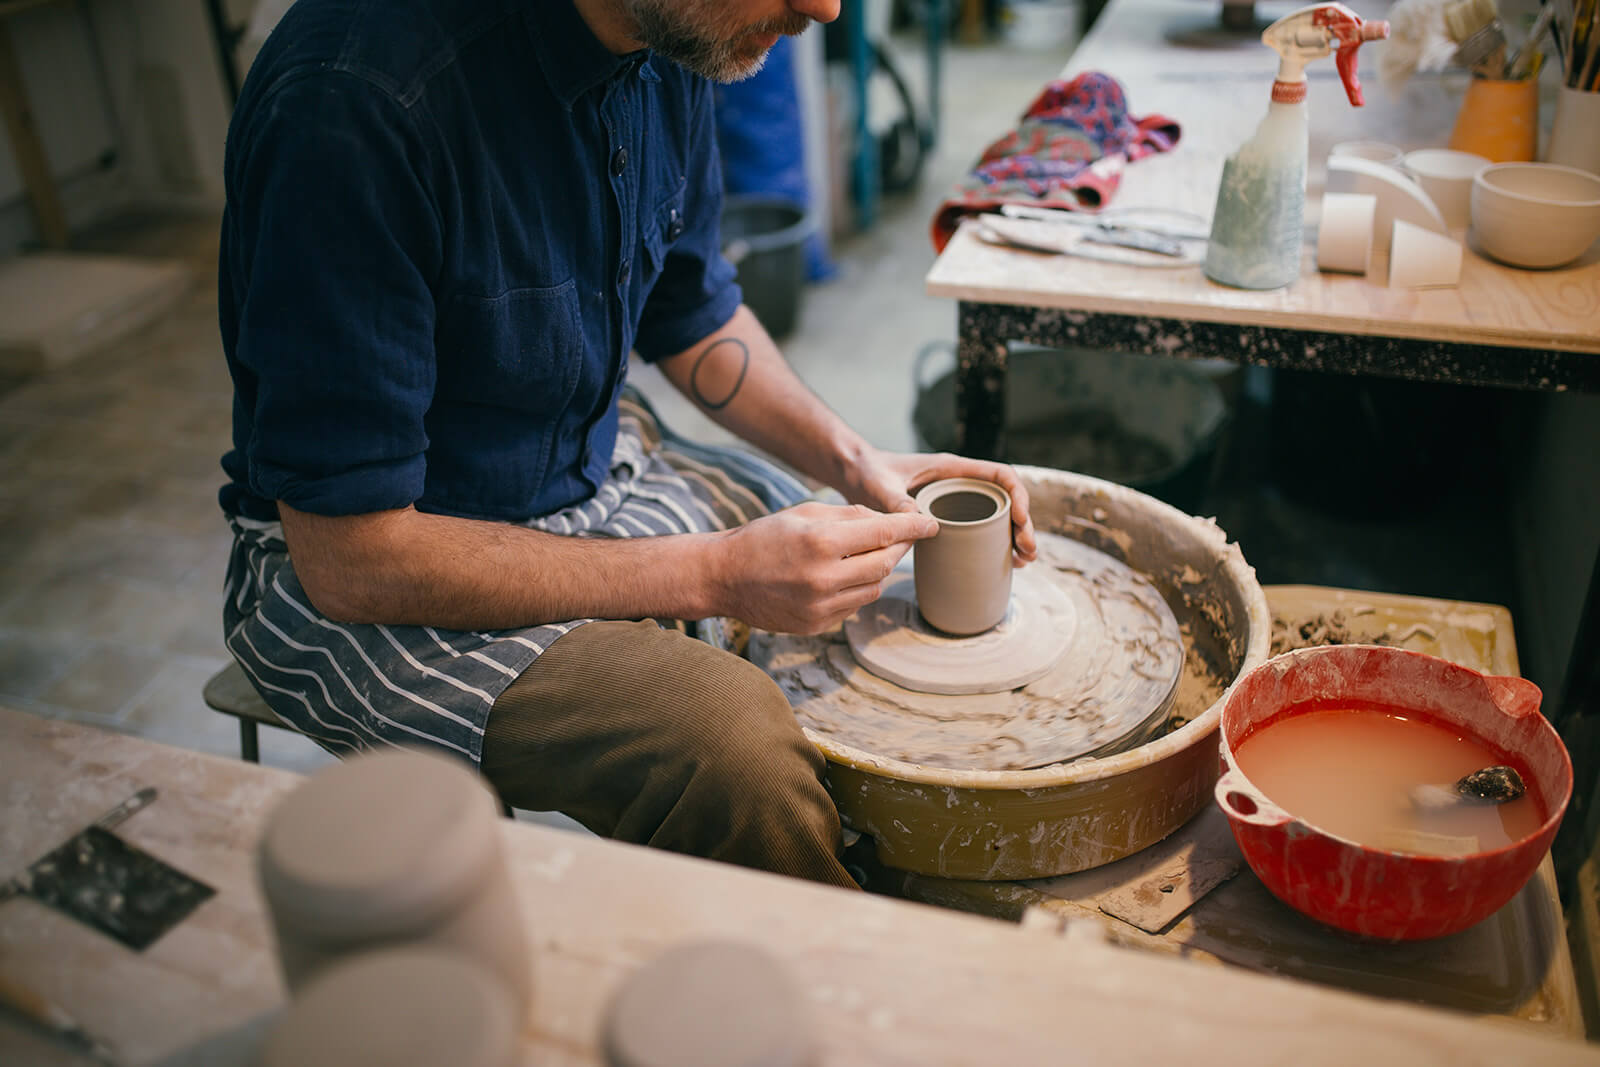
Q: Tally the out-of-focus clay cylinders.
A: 3